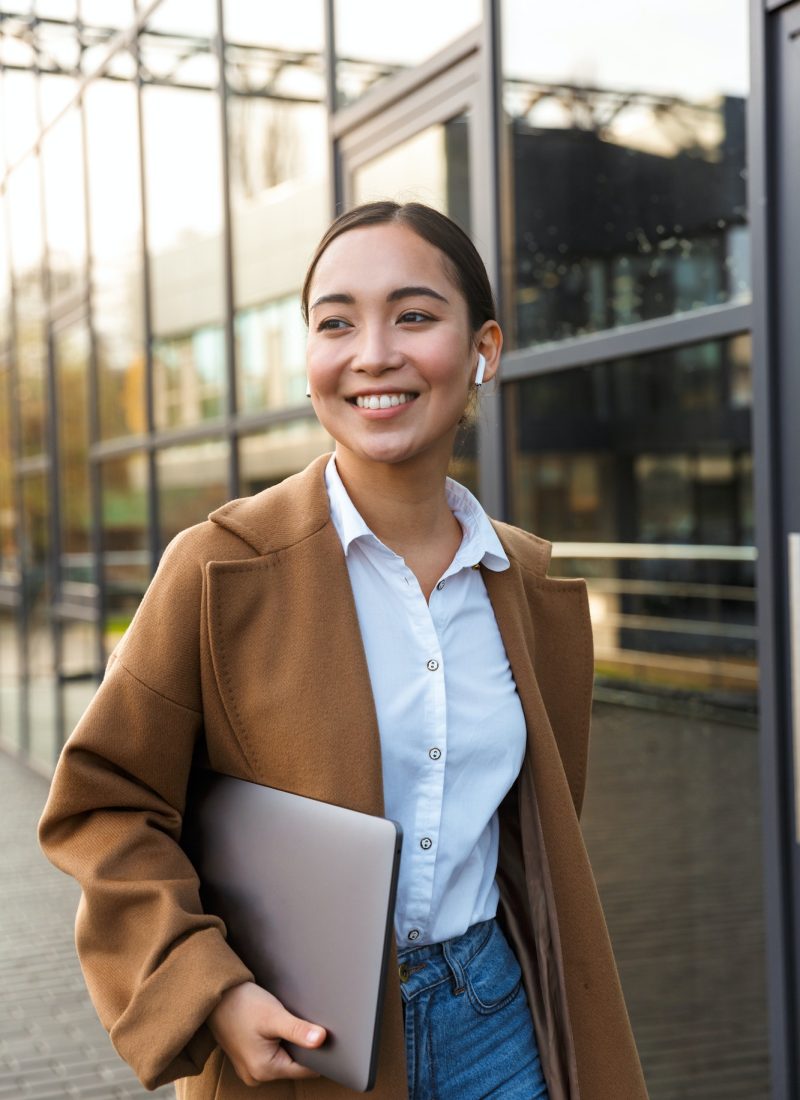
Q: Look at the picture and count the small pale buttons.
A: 5